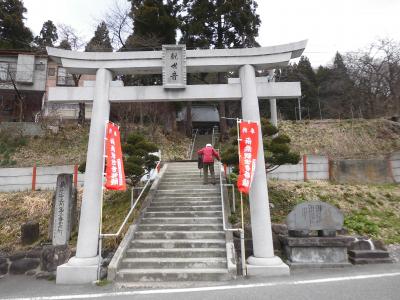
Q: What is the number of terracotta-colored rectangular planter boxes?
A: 0